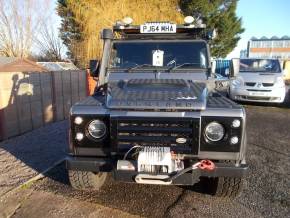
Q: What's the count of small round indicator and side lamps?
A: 4